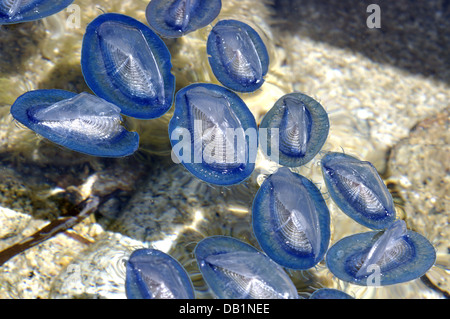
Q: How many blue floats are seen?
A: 13